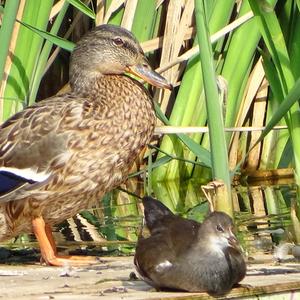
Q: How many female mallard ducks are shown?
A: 1